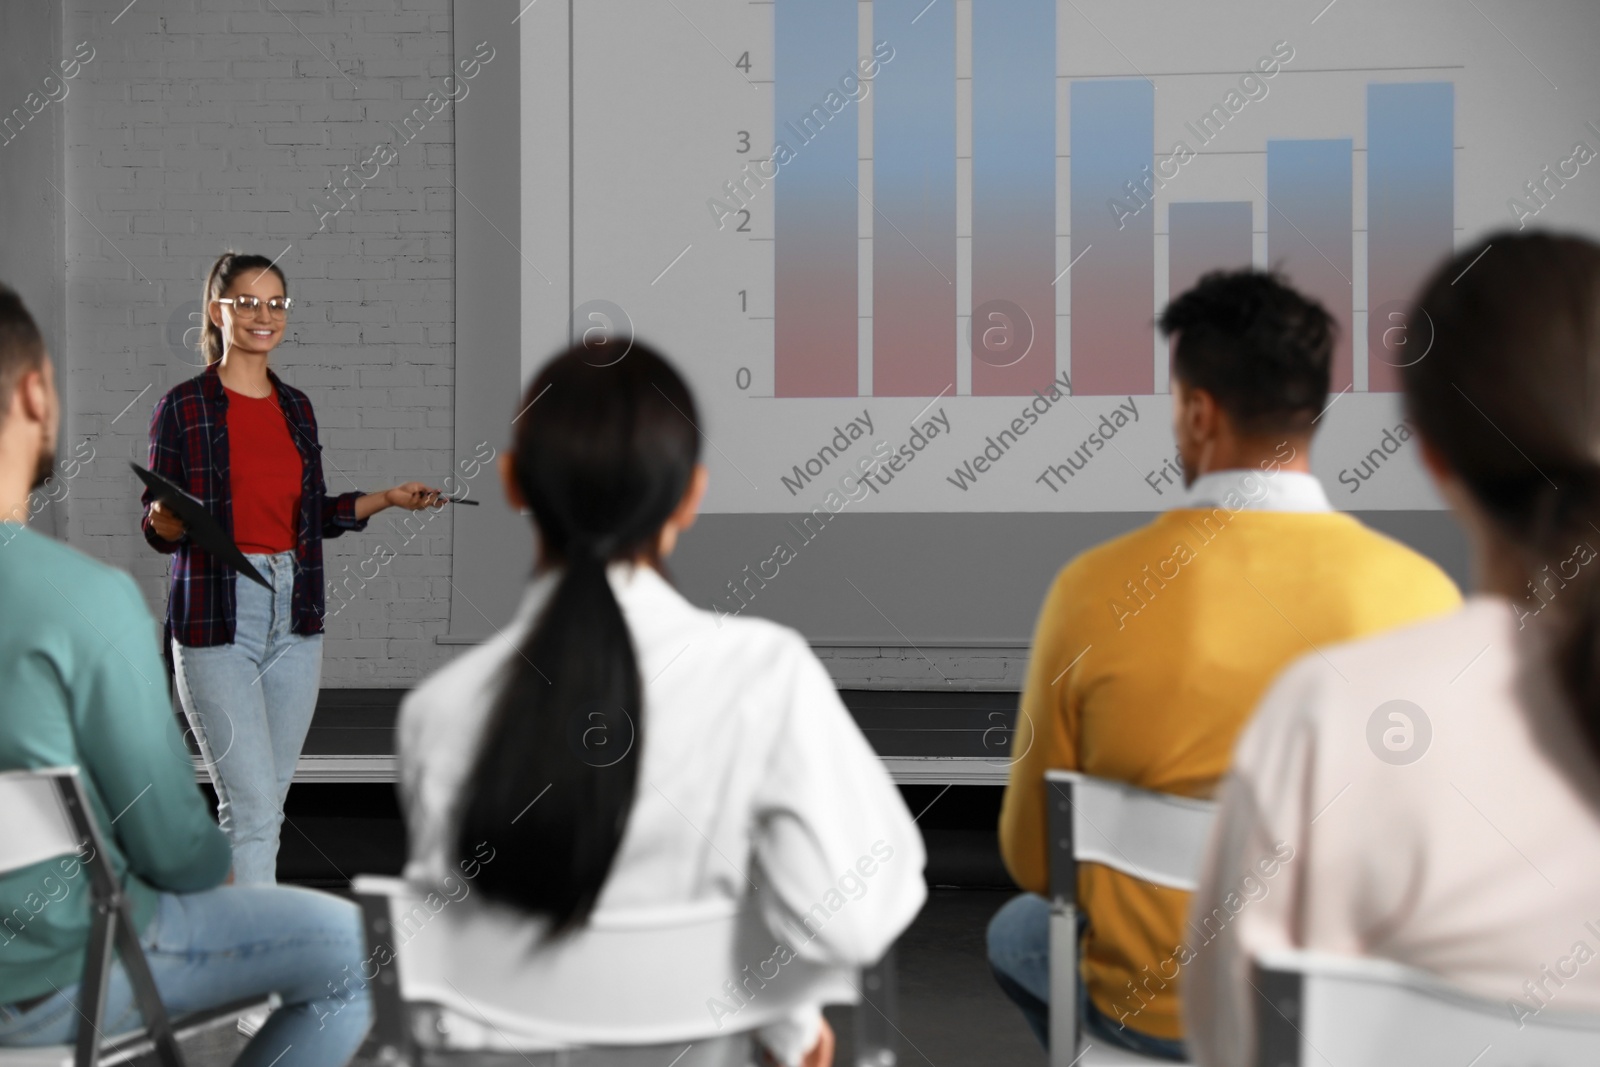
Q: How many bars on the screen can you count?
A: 7